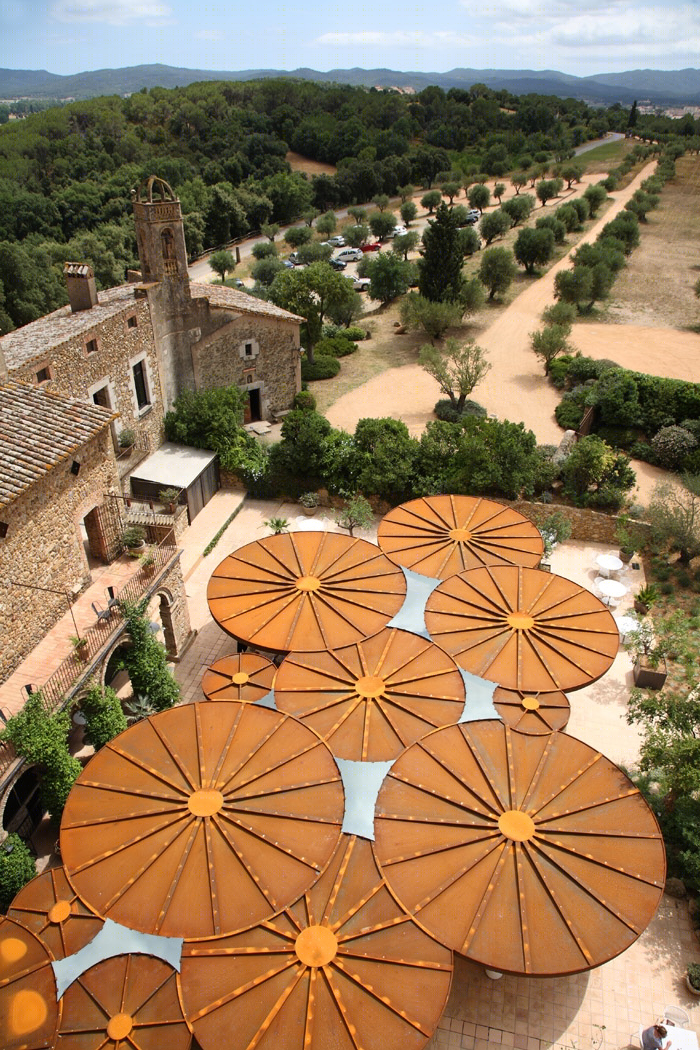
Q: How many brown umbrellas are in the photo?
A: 12